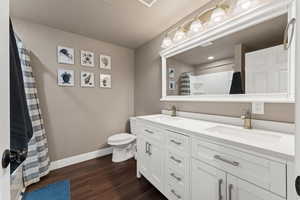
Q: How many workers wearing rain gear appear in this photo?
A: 0